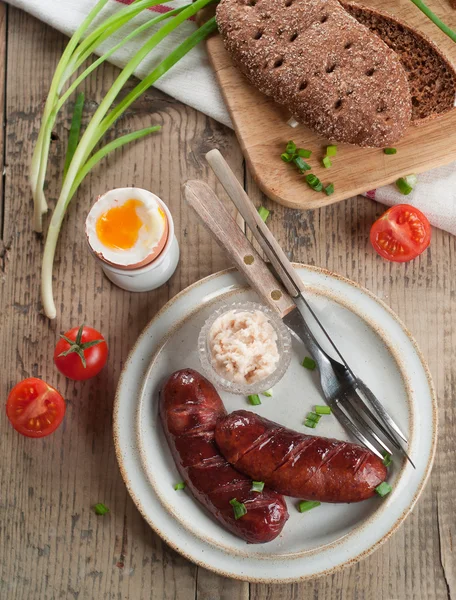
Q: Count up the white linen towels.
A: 1